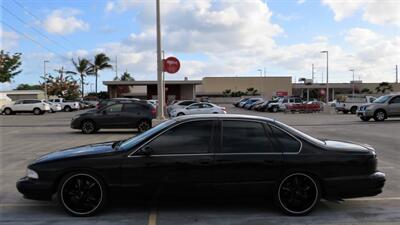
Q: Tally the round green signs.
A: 0